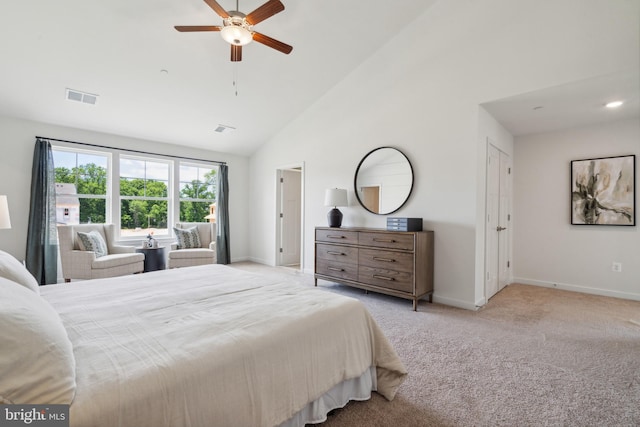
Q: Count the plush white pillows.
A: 2